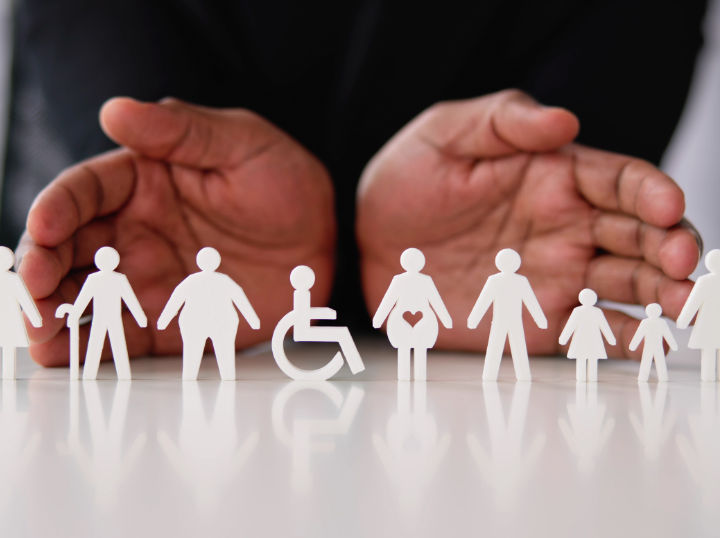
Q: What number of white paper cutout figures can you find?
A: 9